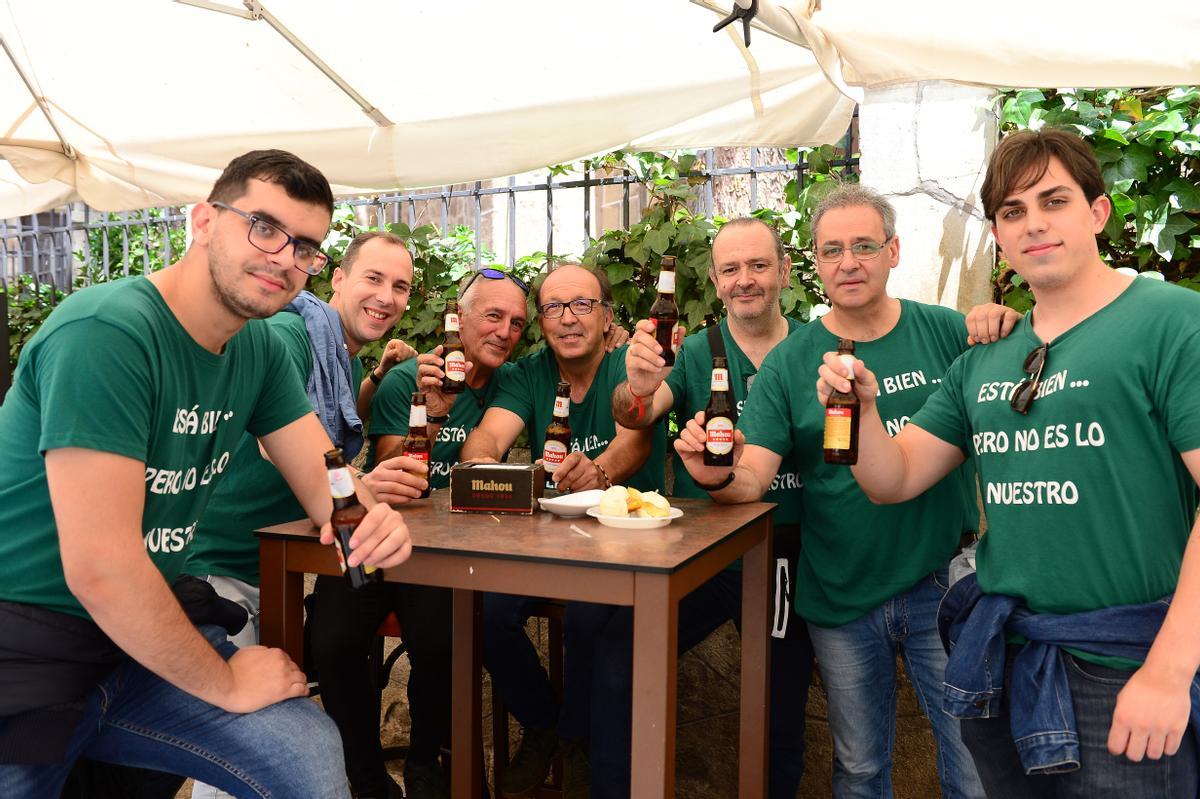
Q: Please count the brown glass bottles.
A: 7